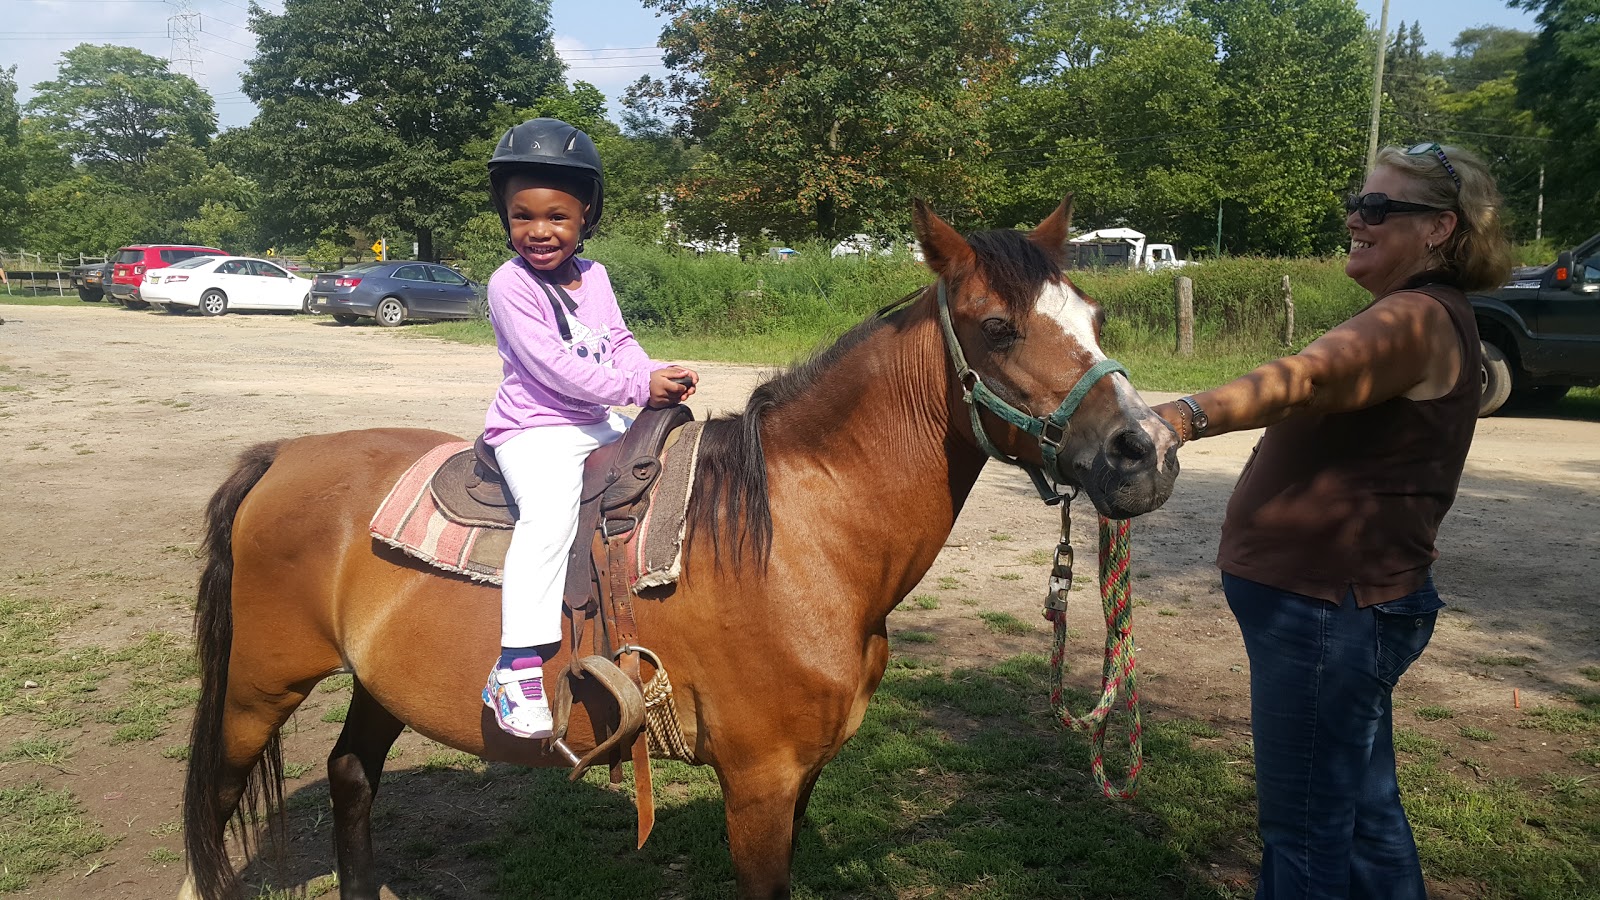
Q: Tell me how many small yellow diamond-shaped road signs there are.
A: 1